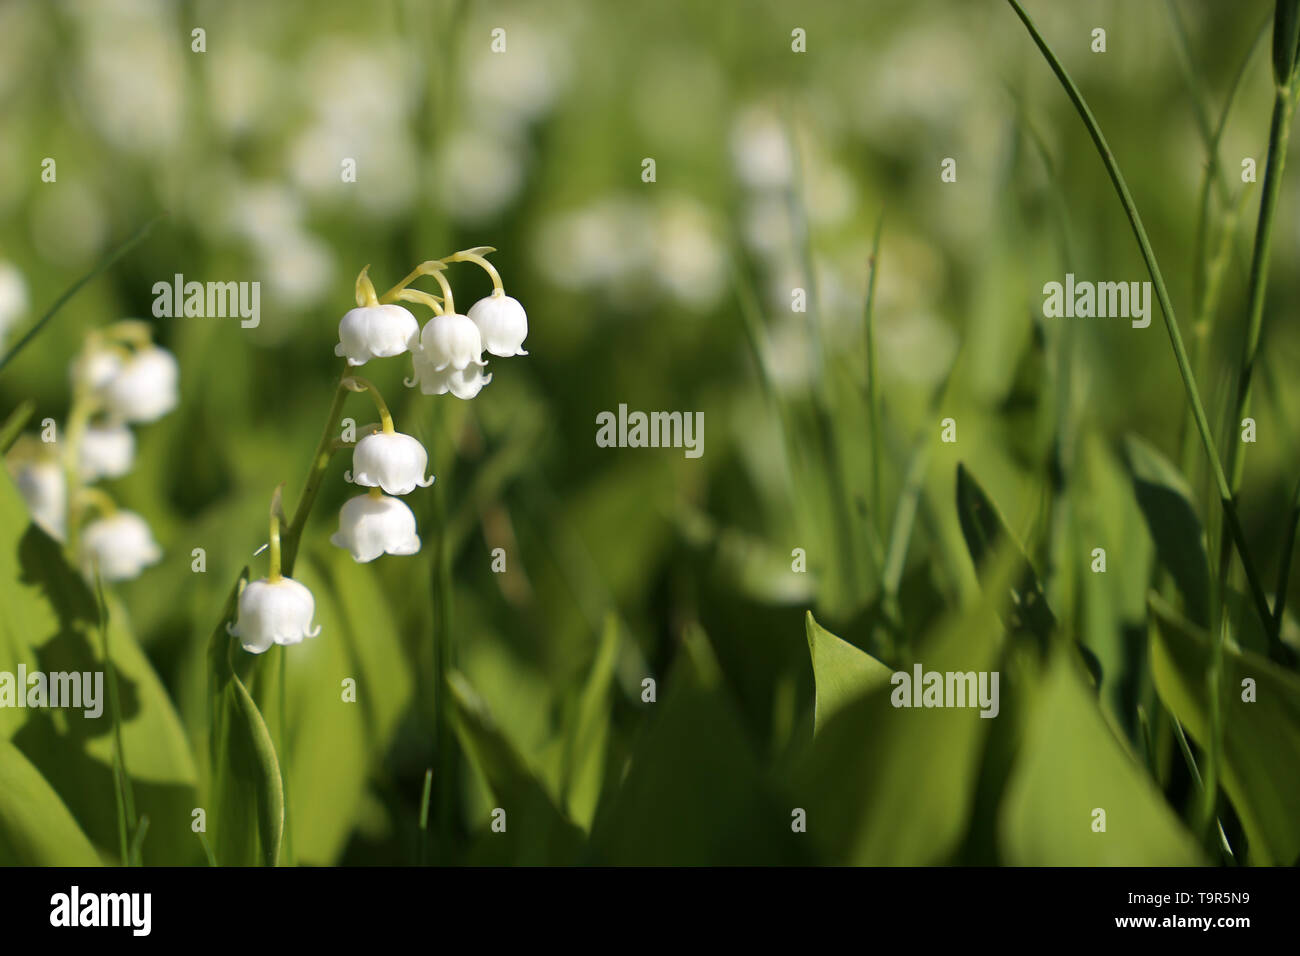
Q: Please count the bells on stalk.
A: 7